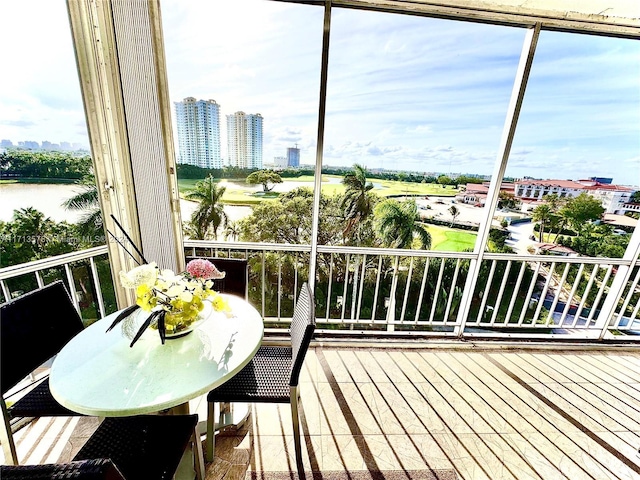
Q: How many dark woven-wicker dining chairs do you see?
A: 4